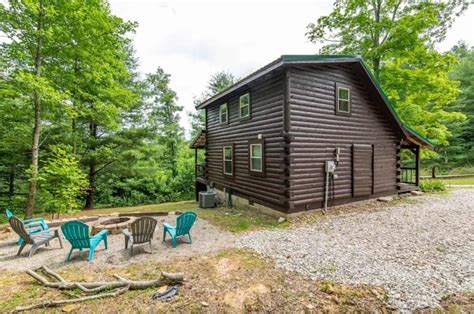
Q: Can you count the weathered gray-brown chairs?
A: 2